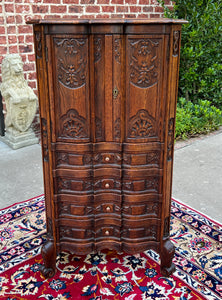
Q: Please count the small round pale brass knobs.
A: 4